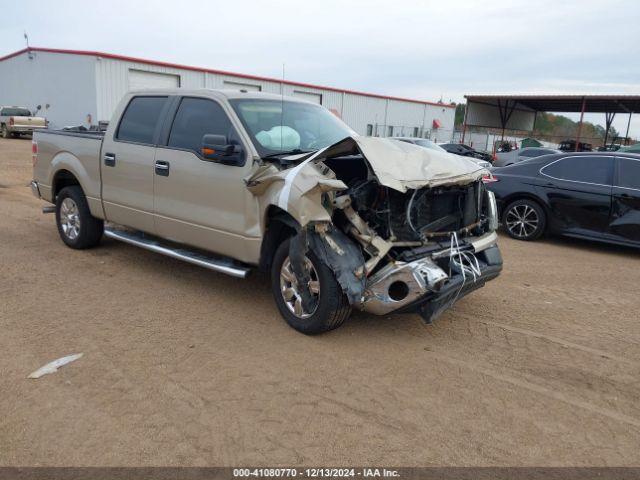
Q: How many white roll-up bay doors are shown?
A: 3